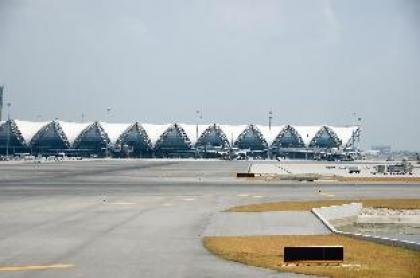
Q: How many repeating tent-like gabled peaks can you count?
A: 9